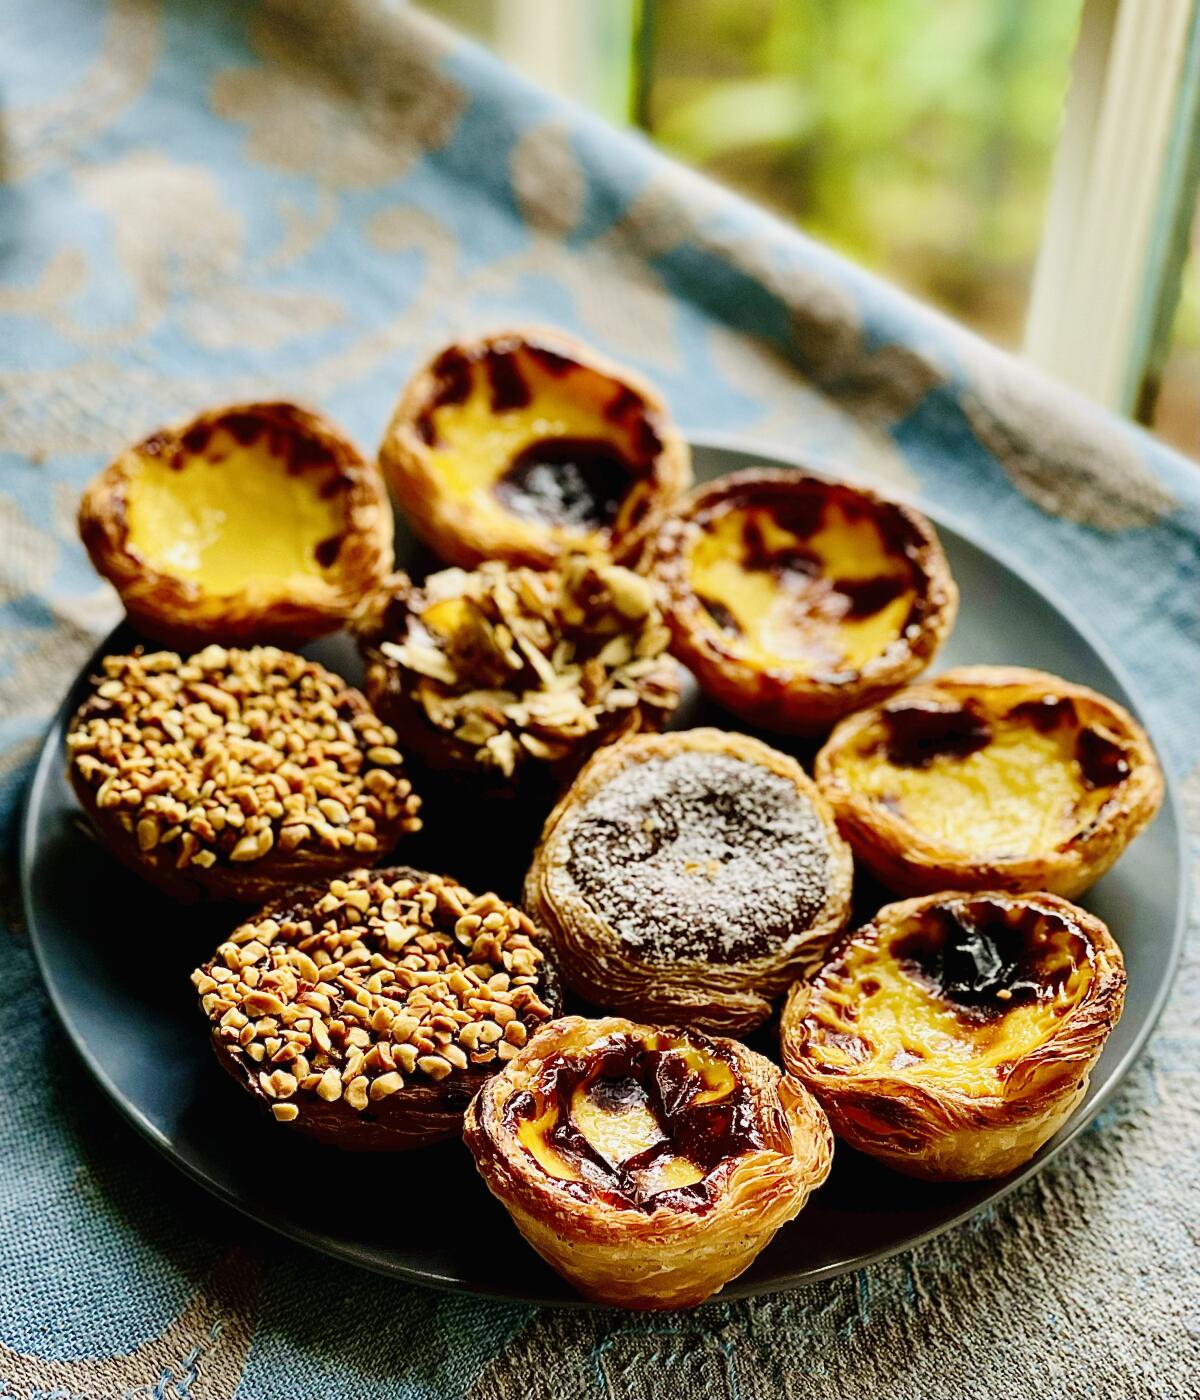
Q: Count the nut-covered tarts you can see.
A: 3